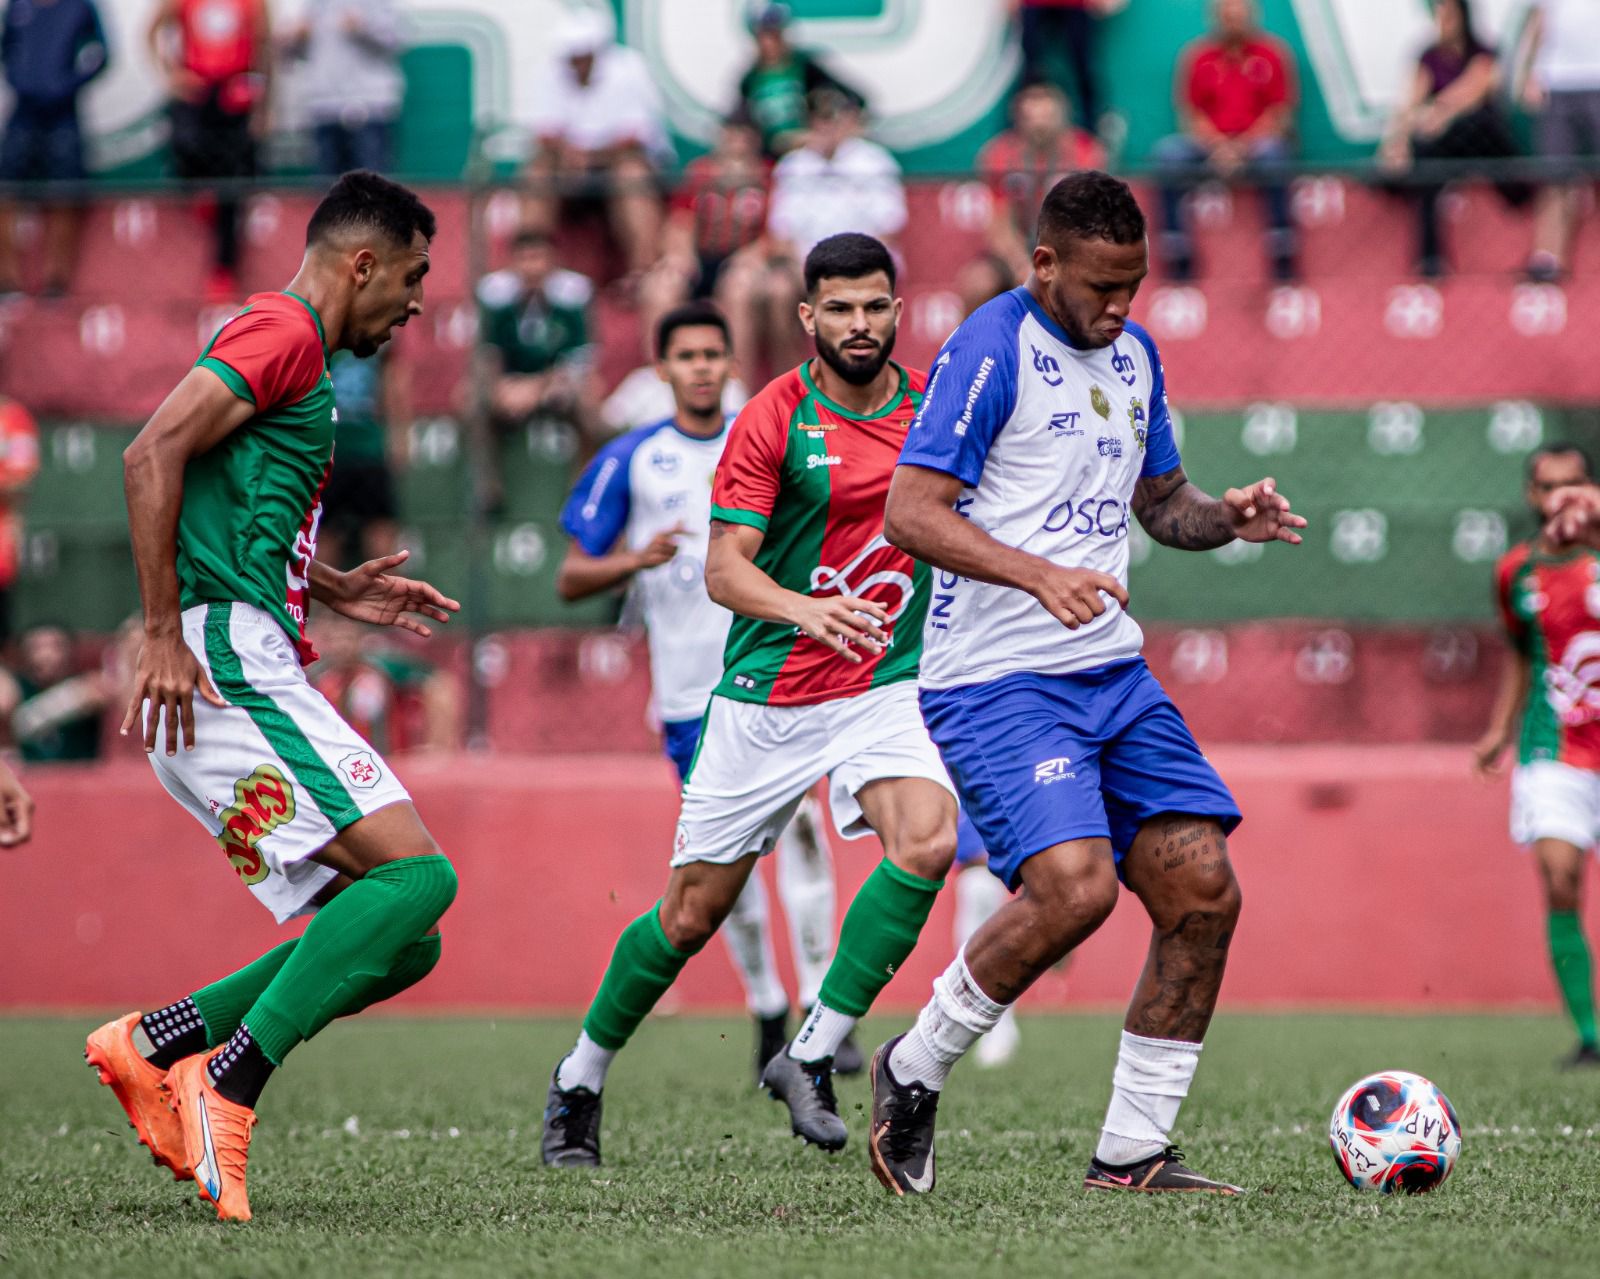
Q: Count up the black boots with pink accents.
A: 2